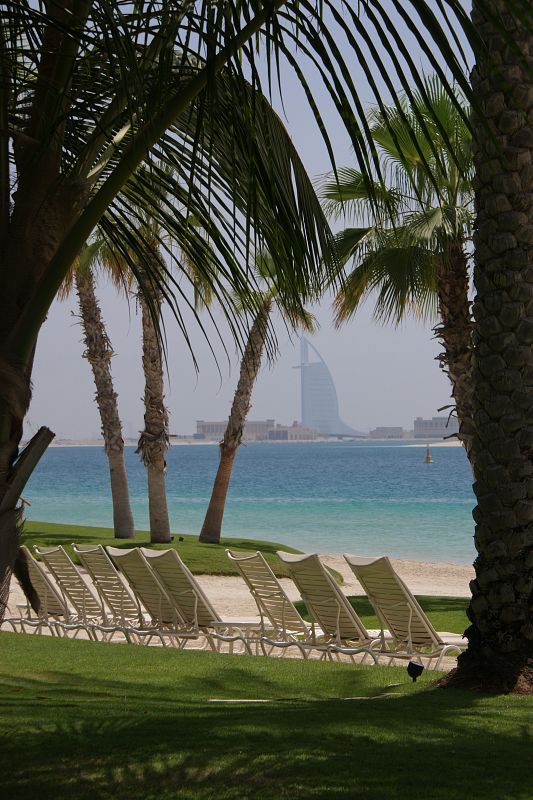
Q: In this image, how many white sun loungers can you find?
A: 8